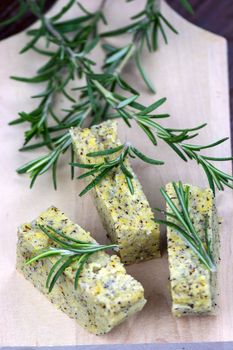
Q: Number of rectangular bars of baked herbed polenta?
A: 3